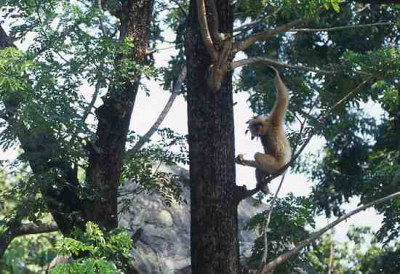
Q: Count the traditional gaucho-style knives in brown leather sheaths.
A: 0